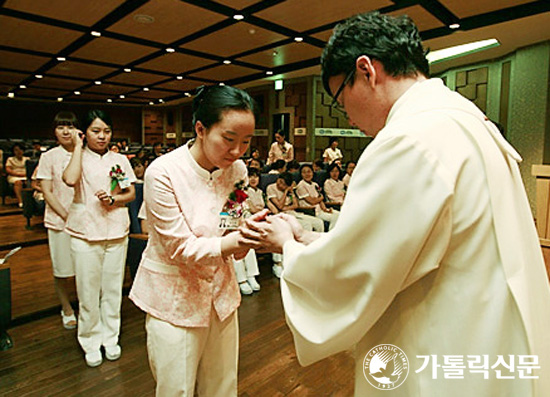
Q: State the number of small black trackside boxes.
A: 0